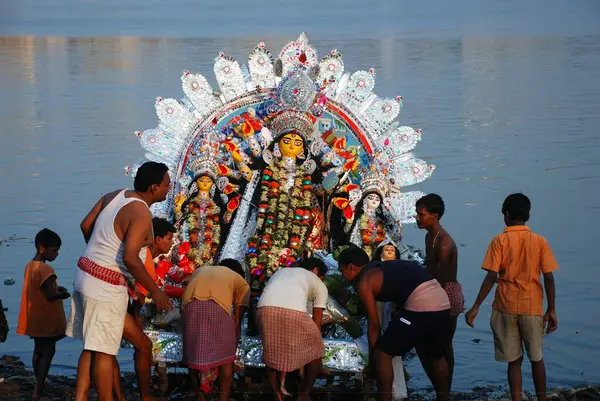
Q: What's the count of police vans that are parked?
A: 0